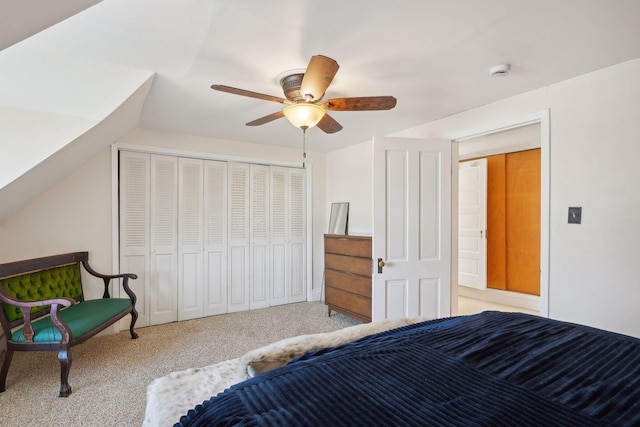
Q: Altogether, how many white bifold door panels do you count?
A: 8